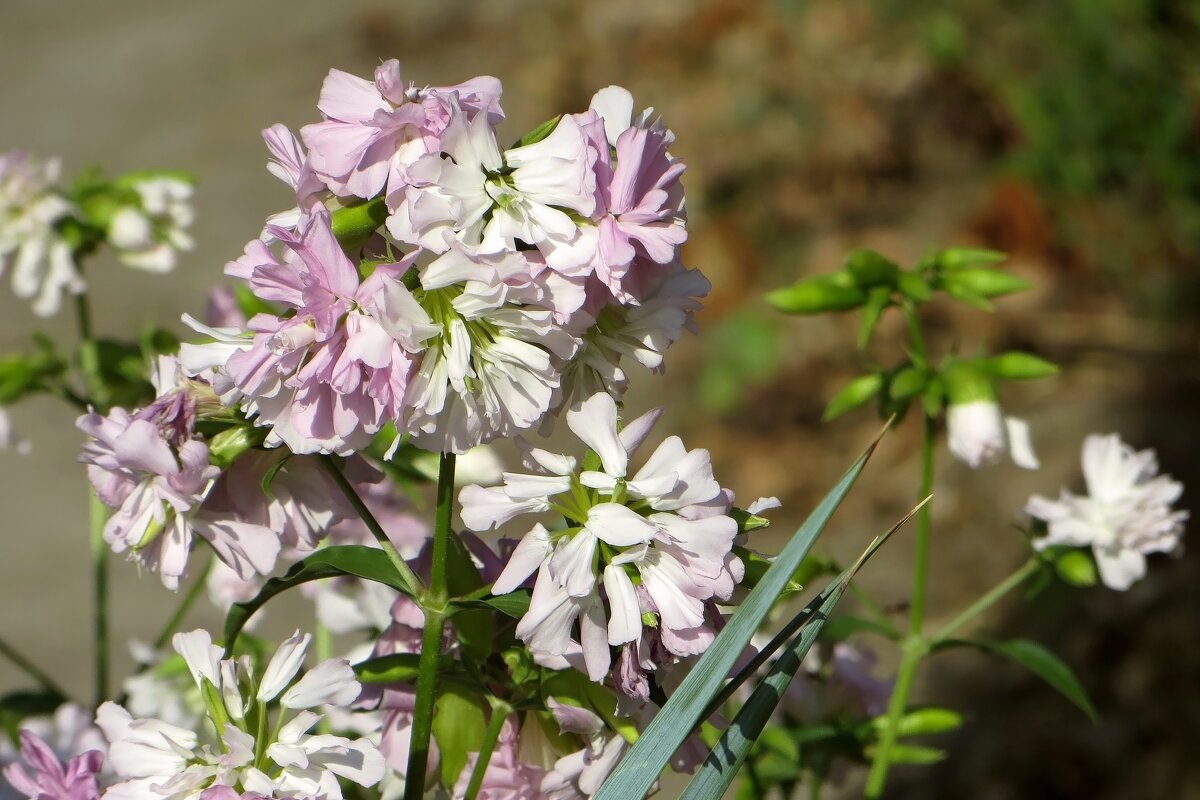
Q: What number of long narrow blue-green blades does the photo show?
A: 3